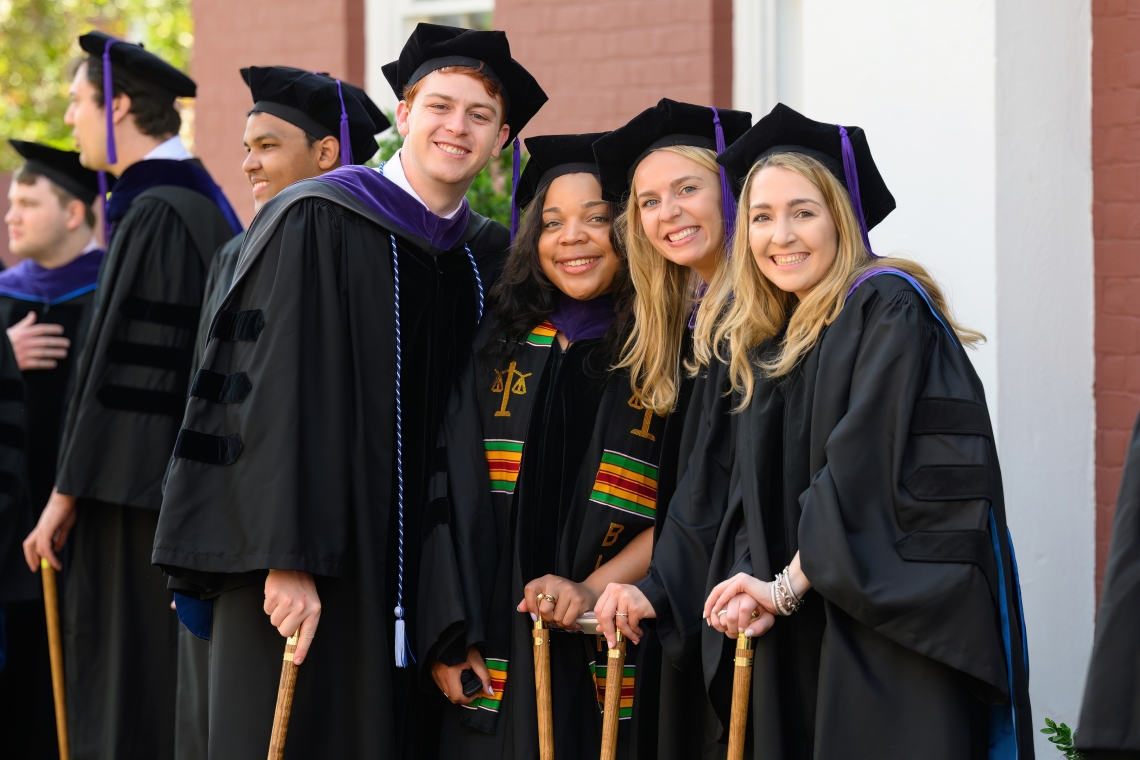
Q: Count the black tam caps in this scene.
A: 7